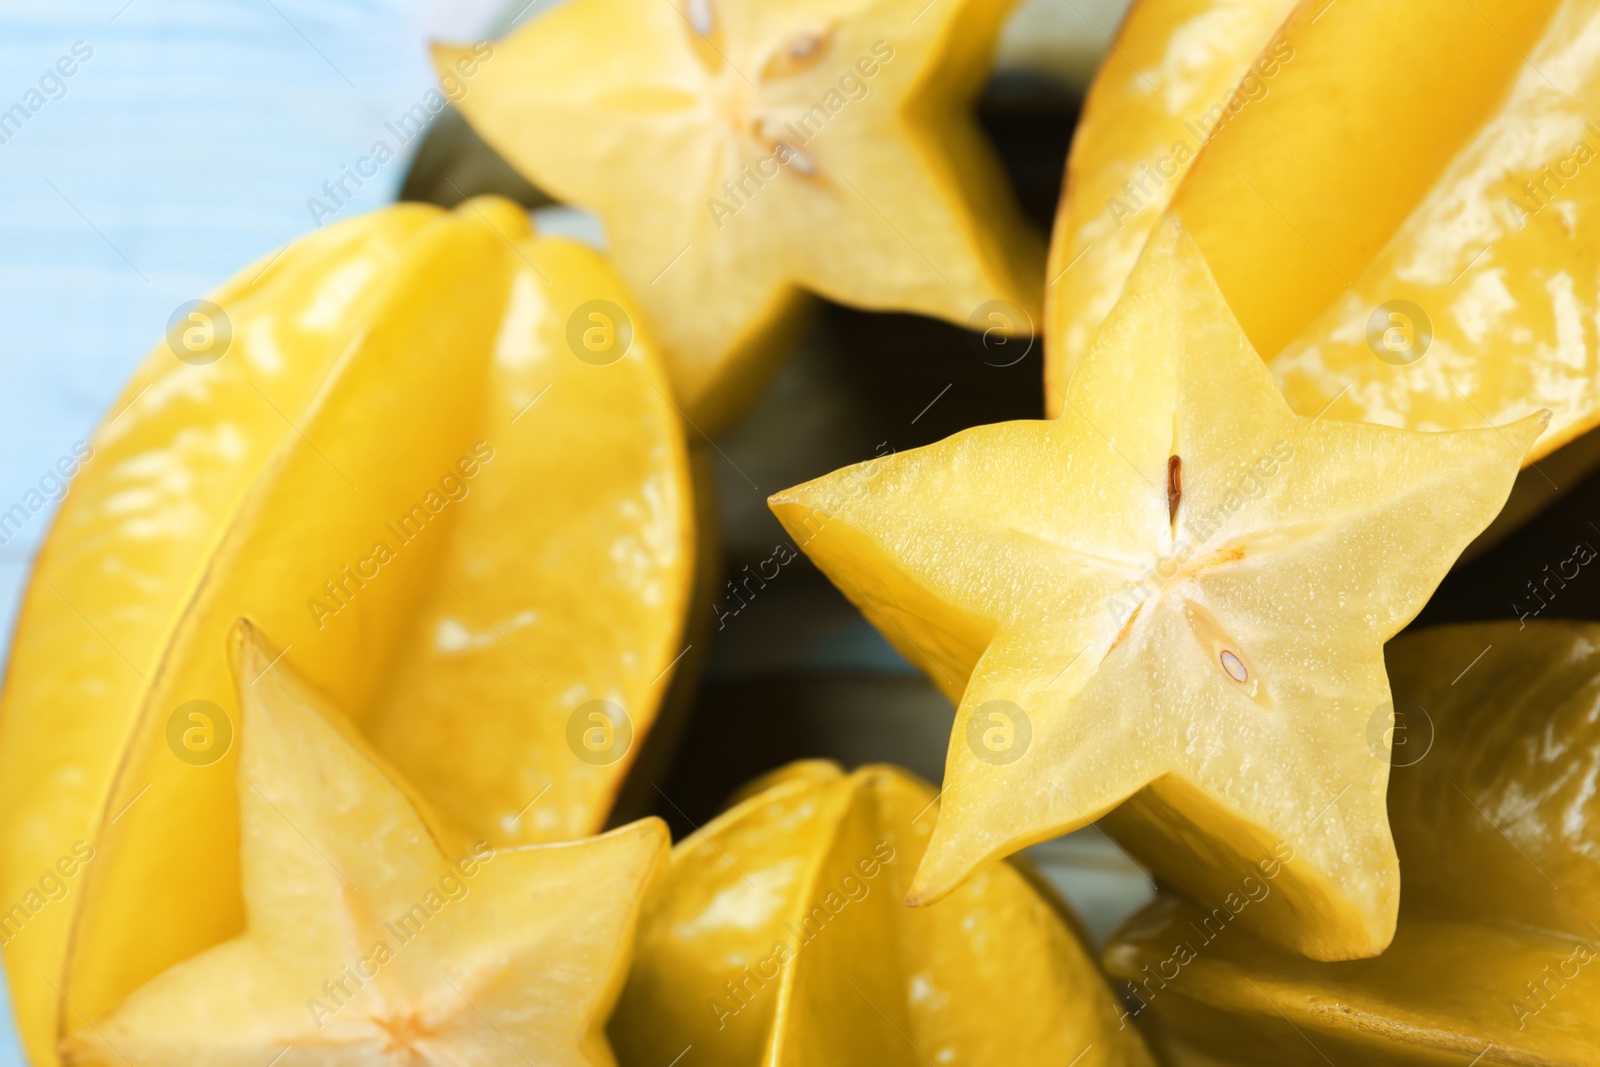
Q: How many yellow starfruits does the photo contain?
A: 7